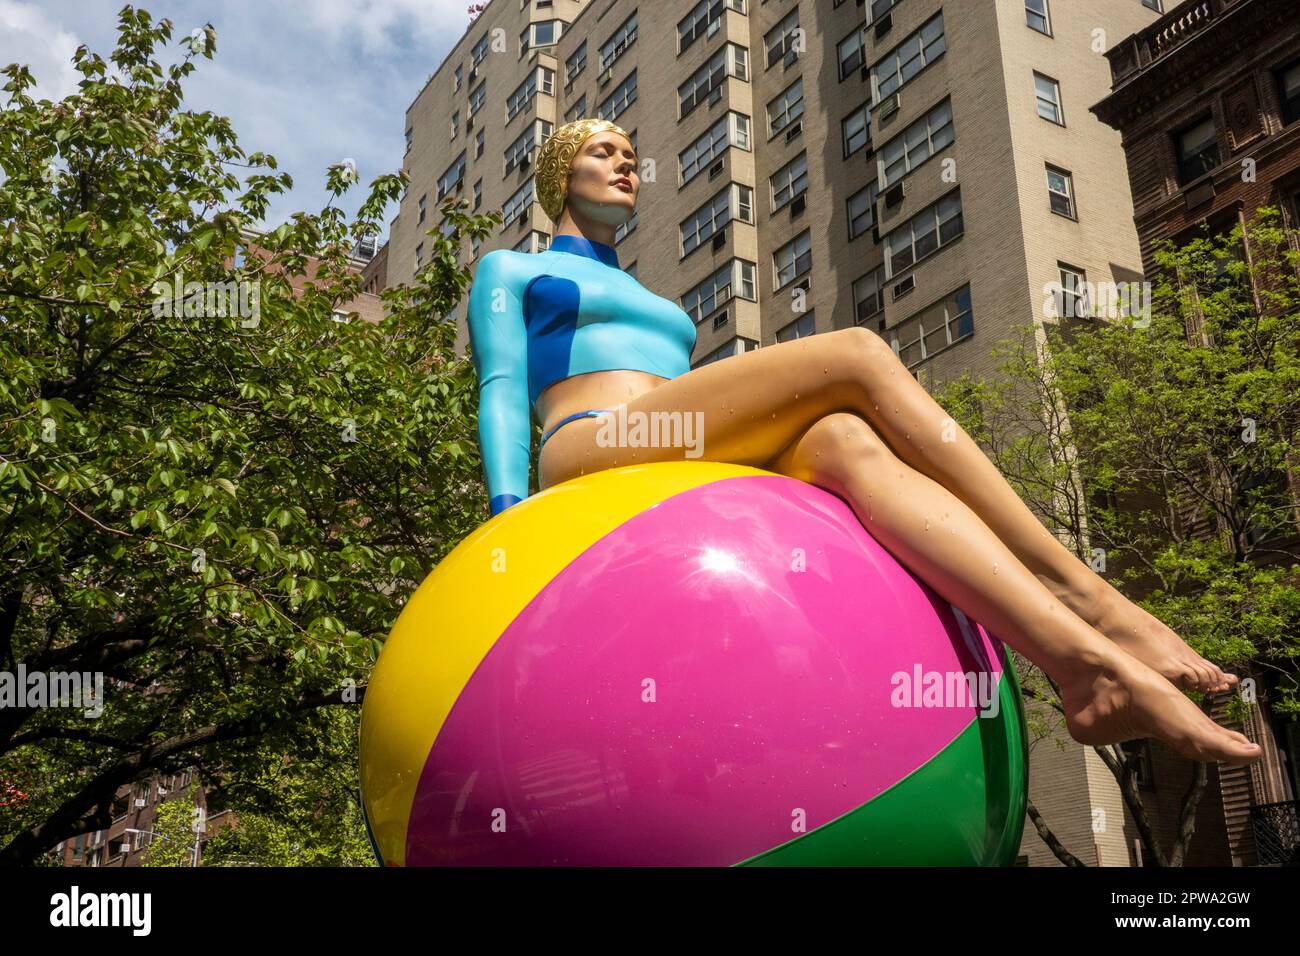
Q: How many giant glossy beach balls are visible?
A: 1